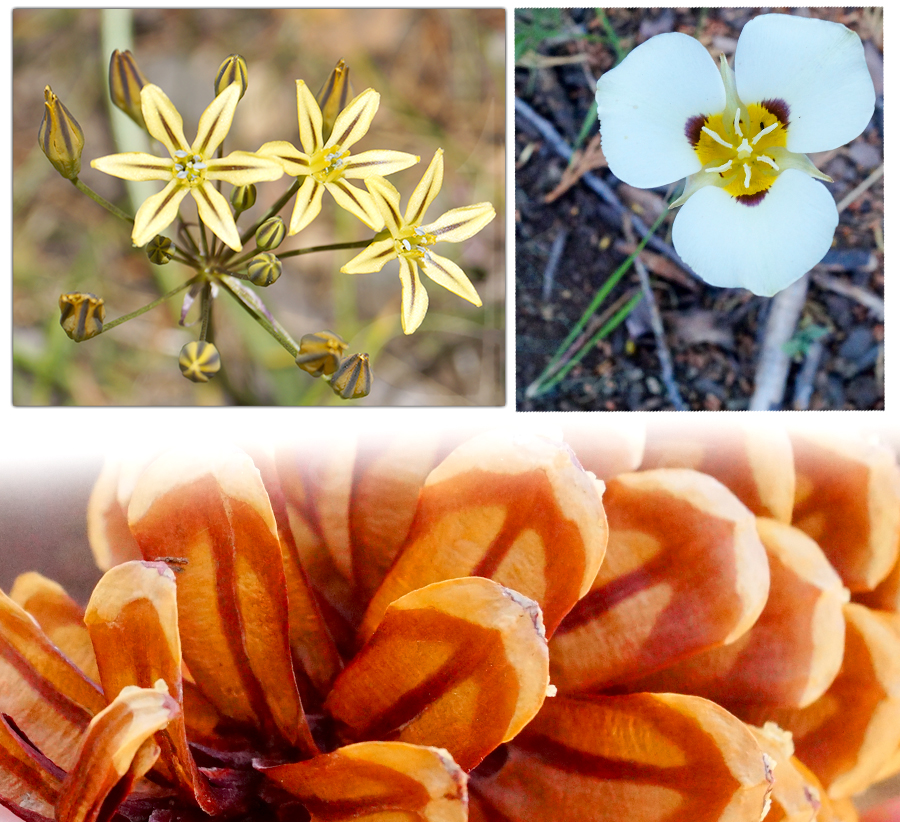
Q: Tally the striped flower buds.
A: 12